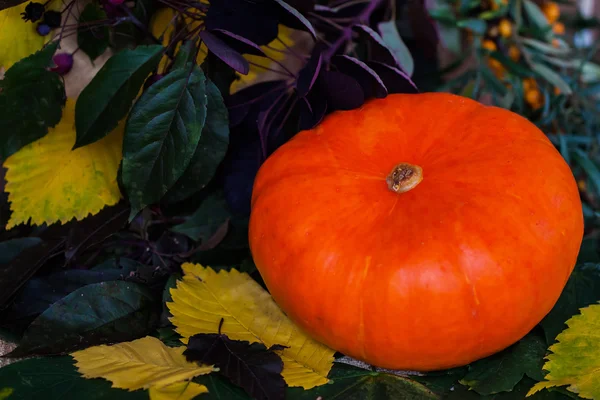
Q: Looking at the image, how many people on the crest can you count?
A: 0